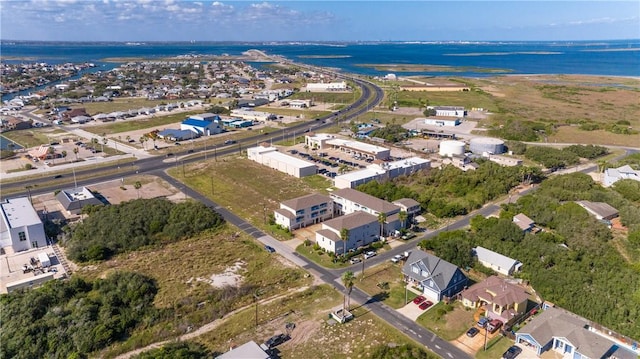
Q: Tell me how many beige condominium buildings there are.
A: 3